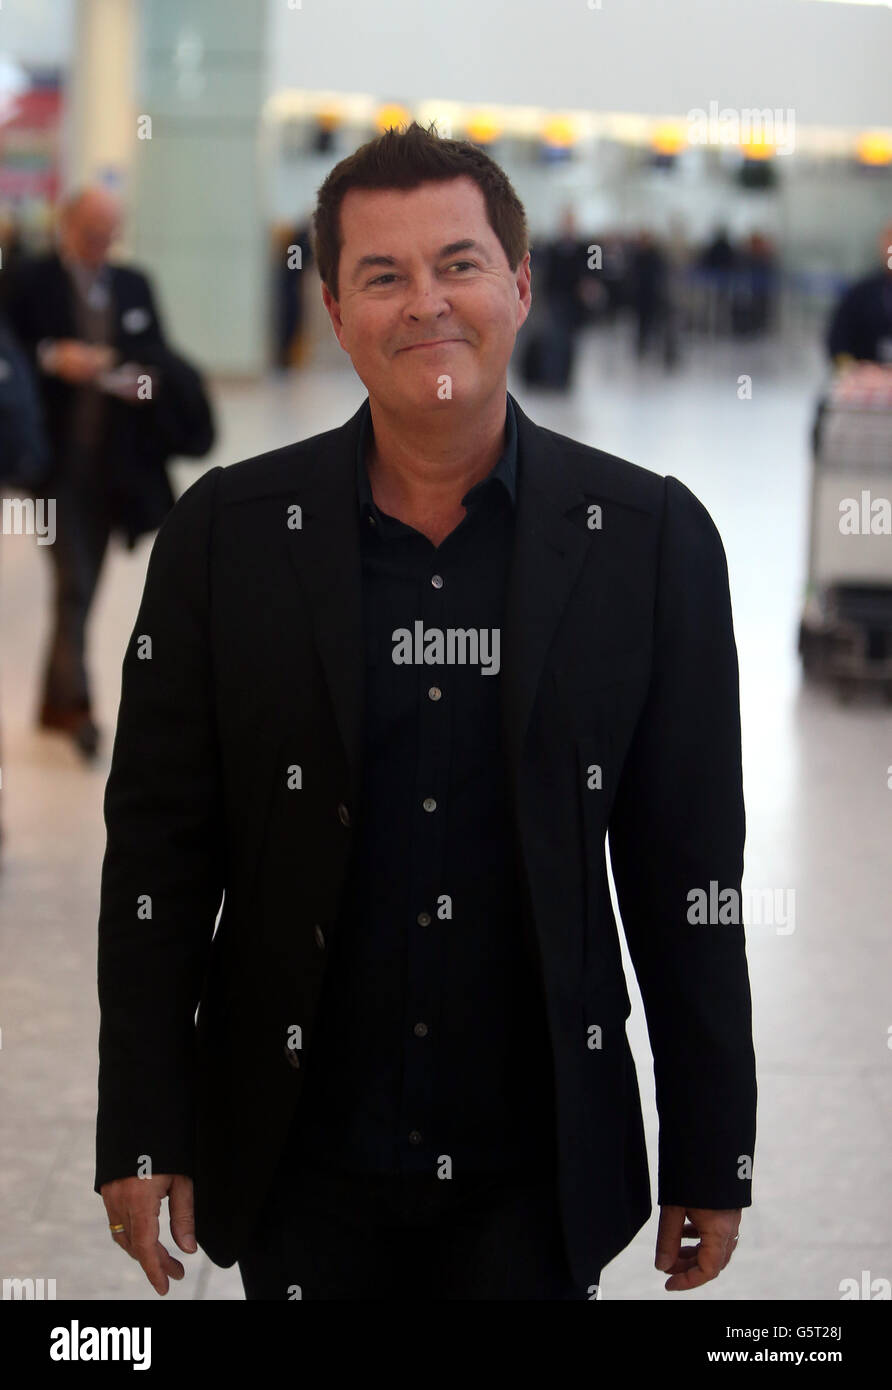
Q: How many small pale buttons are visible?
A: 6